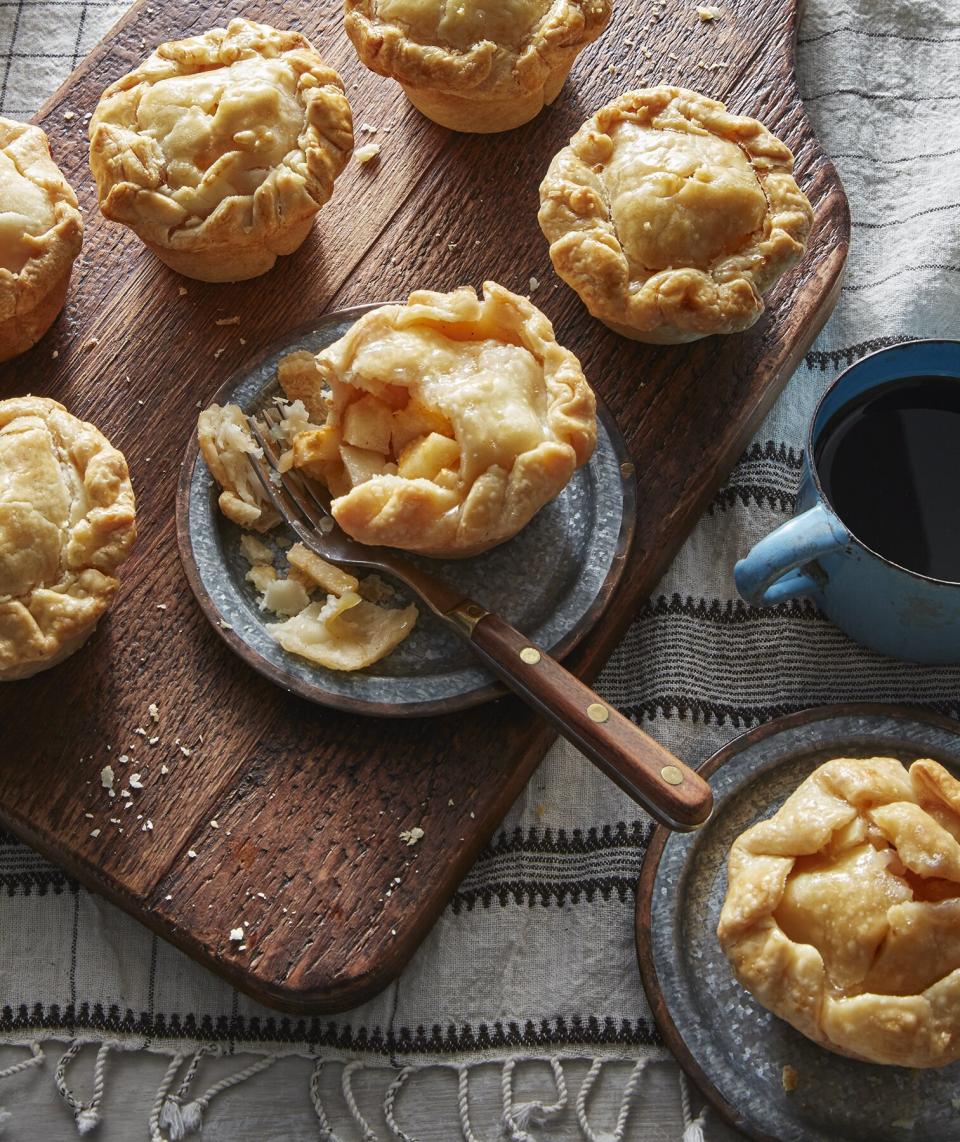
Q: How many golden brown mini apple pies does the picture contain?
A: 7